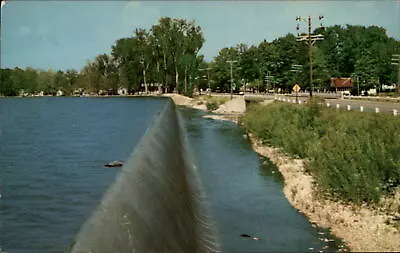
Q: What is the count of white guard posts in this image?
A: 12